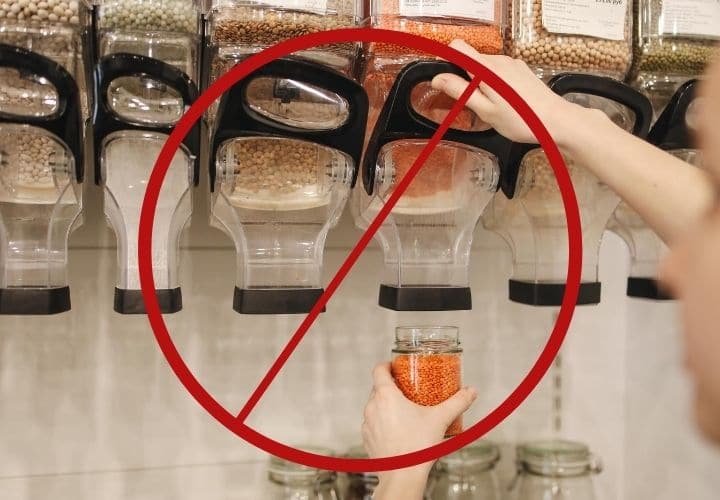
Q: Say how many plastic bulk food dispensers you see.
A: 6